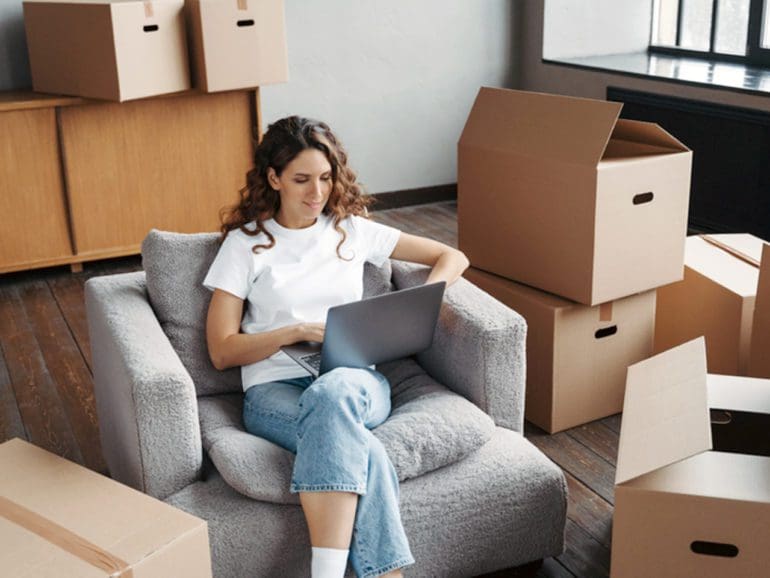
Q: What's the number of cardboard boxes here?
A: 8